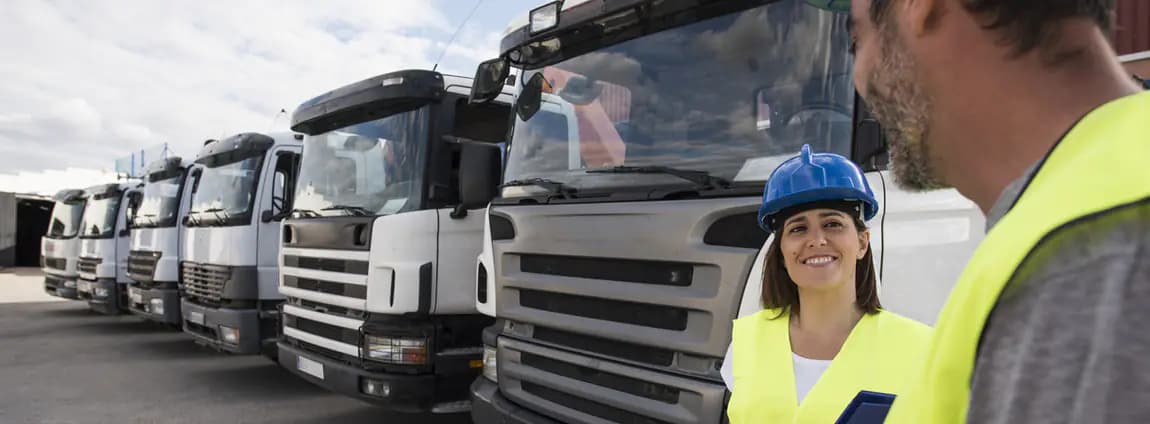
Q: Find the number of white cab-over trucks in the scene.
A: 6